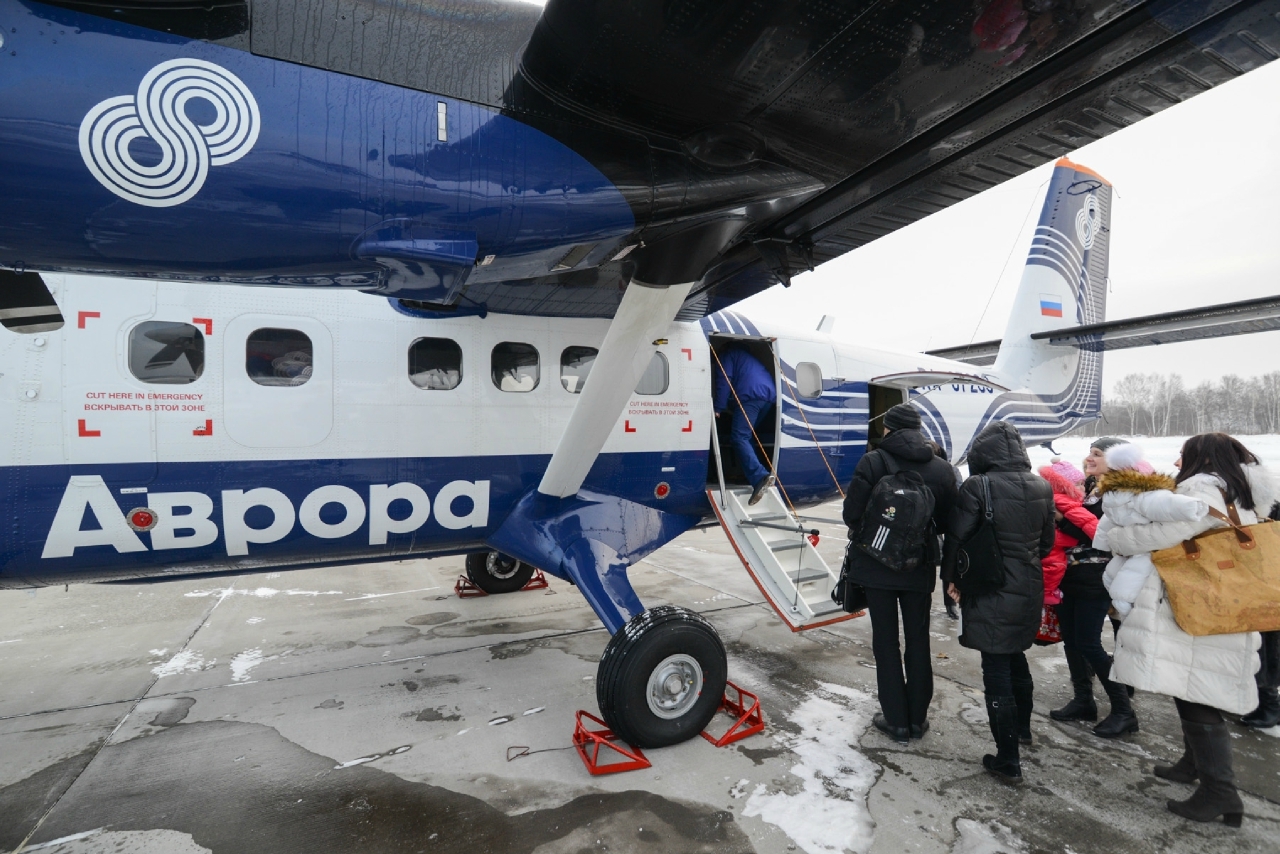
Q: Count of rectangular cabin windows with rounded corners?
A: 7